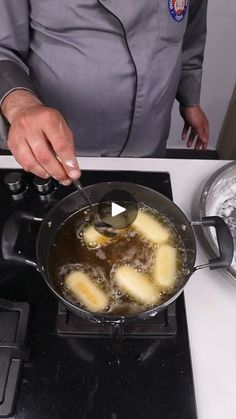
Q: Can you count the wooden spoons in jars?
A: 0